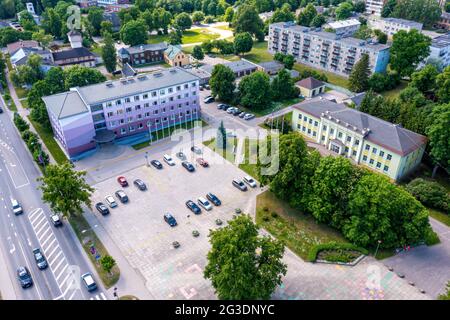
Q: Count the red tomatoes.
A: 0